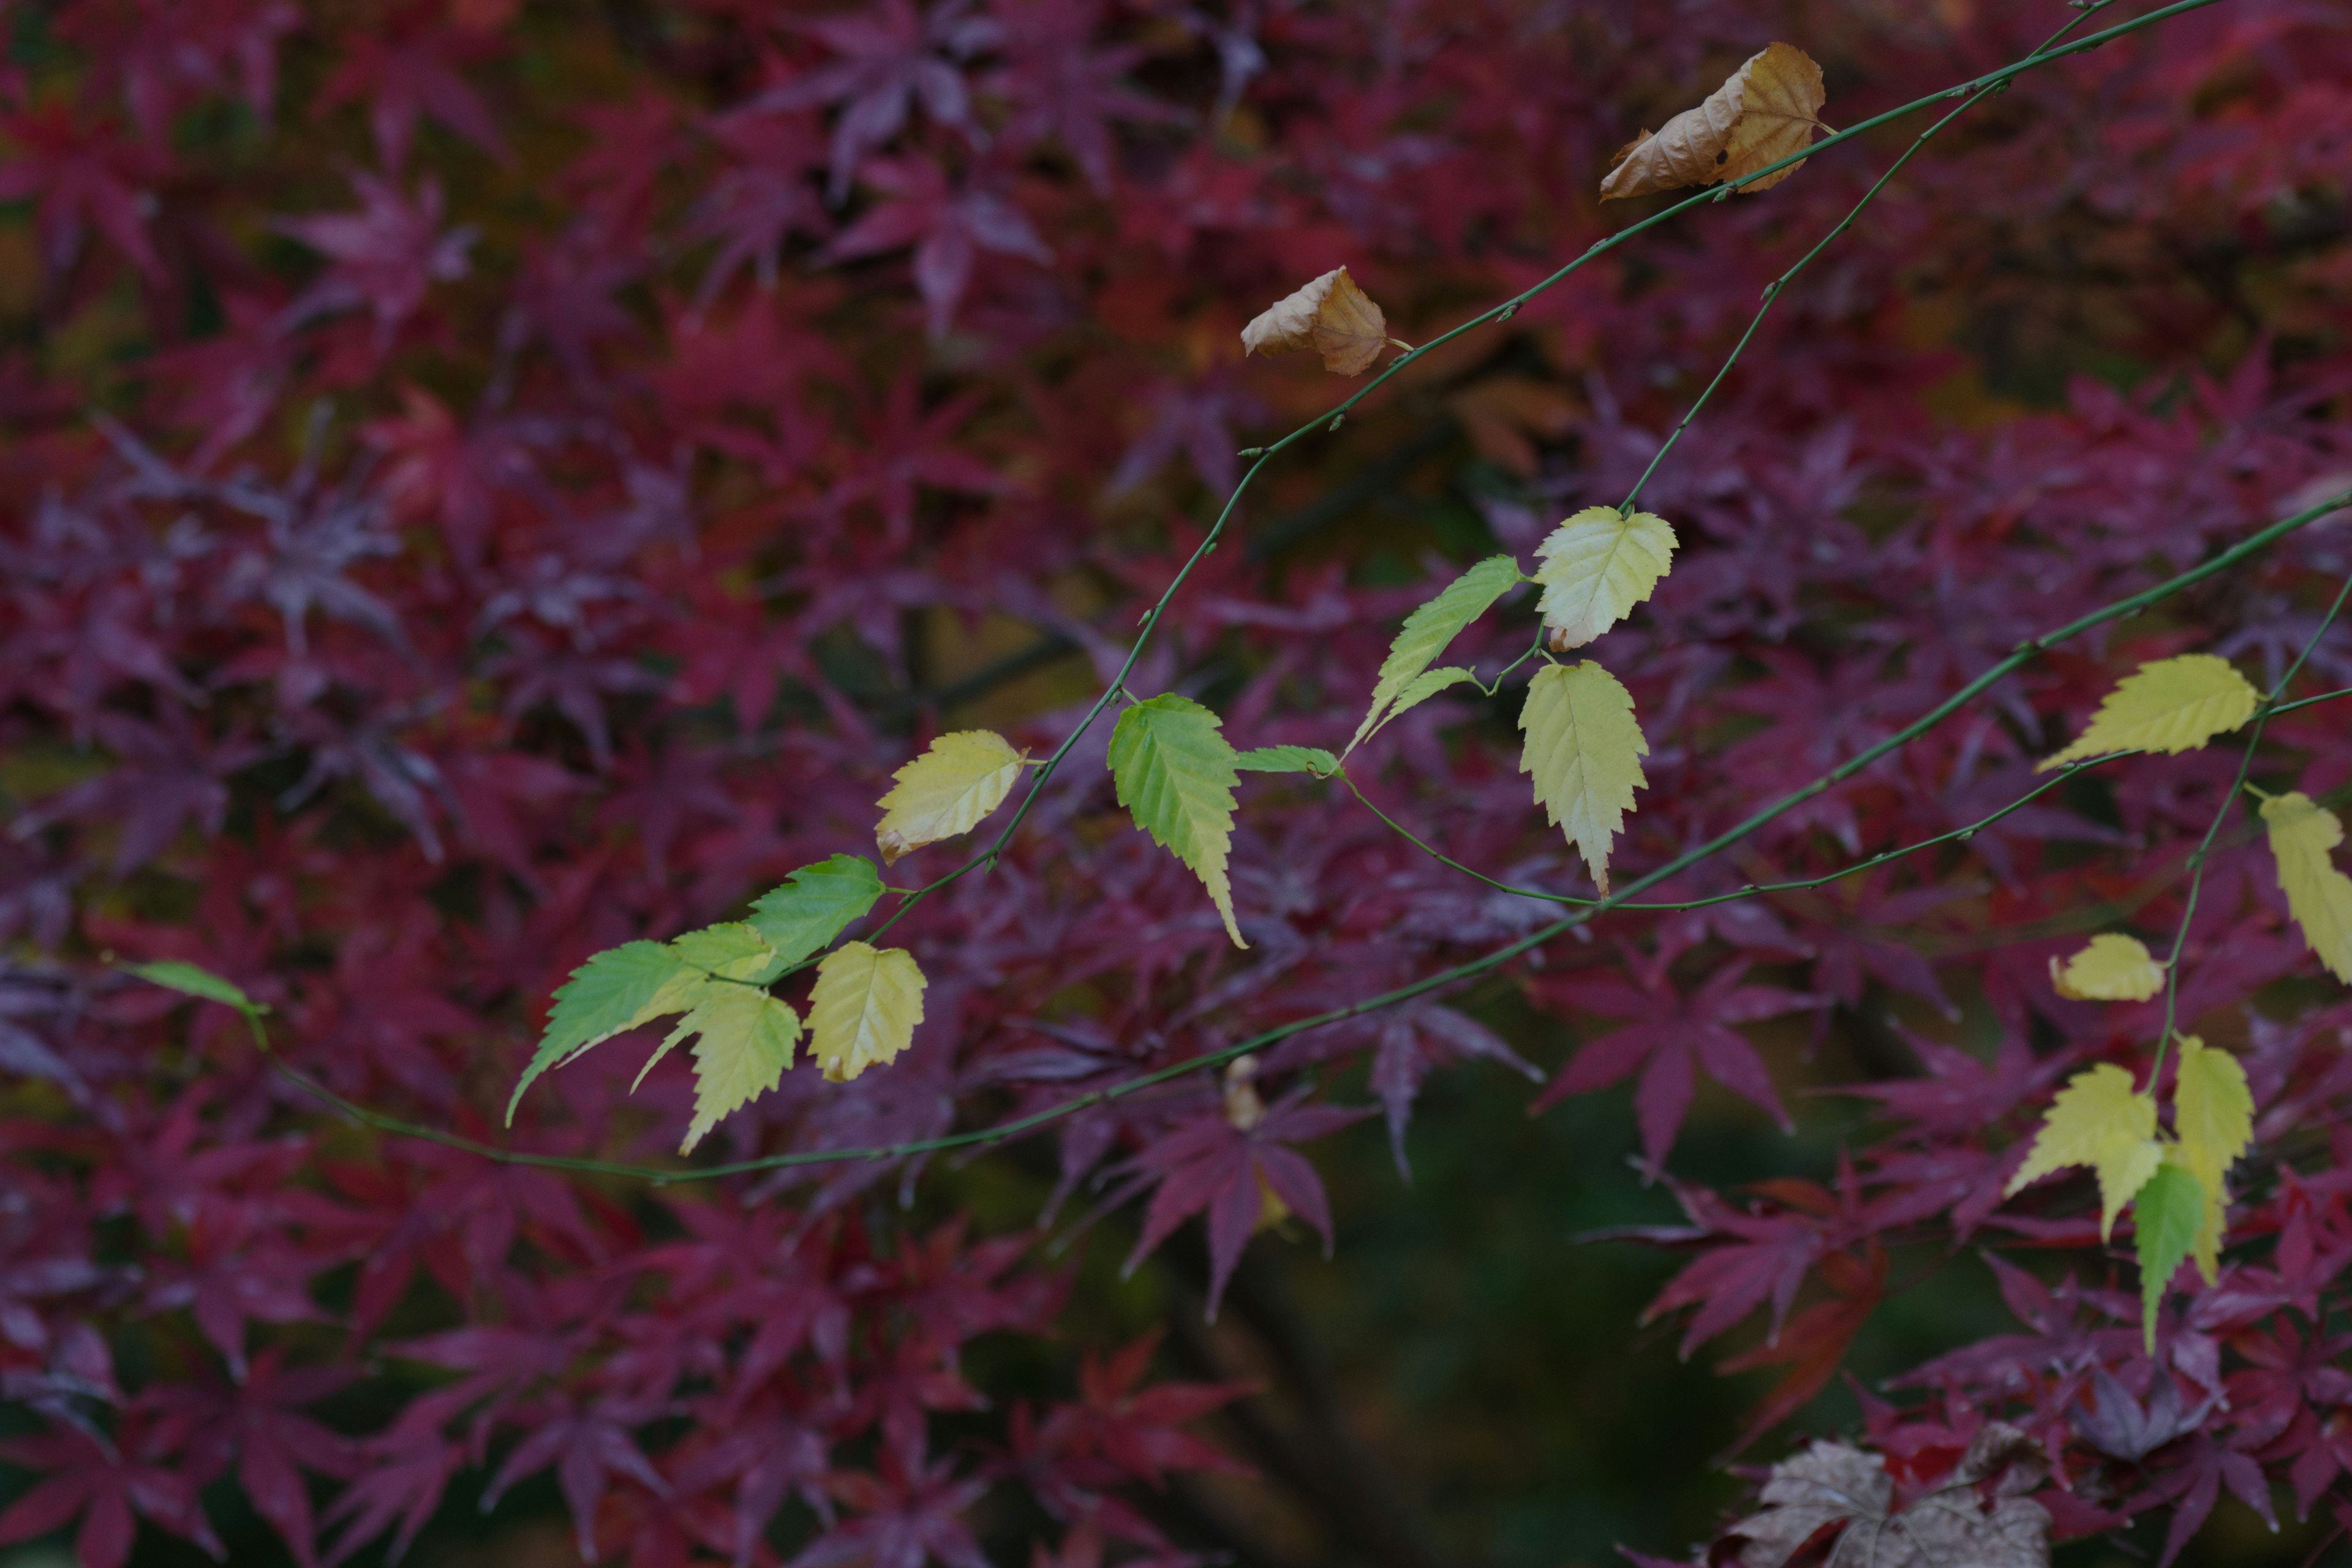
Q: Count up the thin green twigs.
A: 5